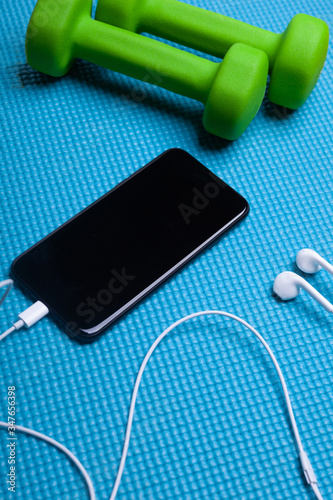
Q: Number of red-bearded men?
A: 0